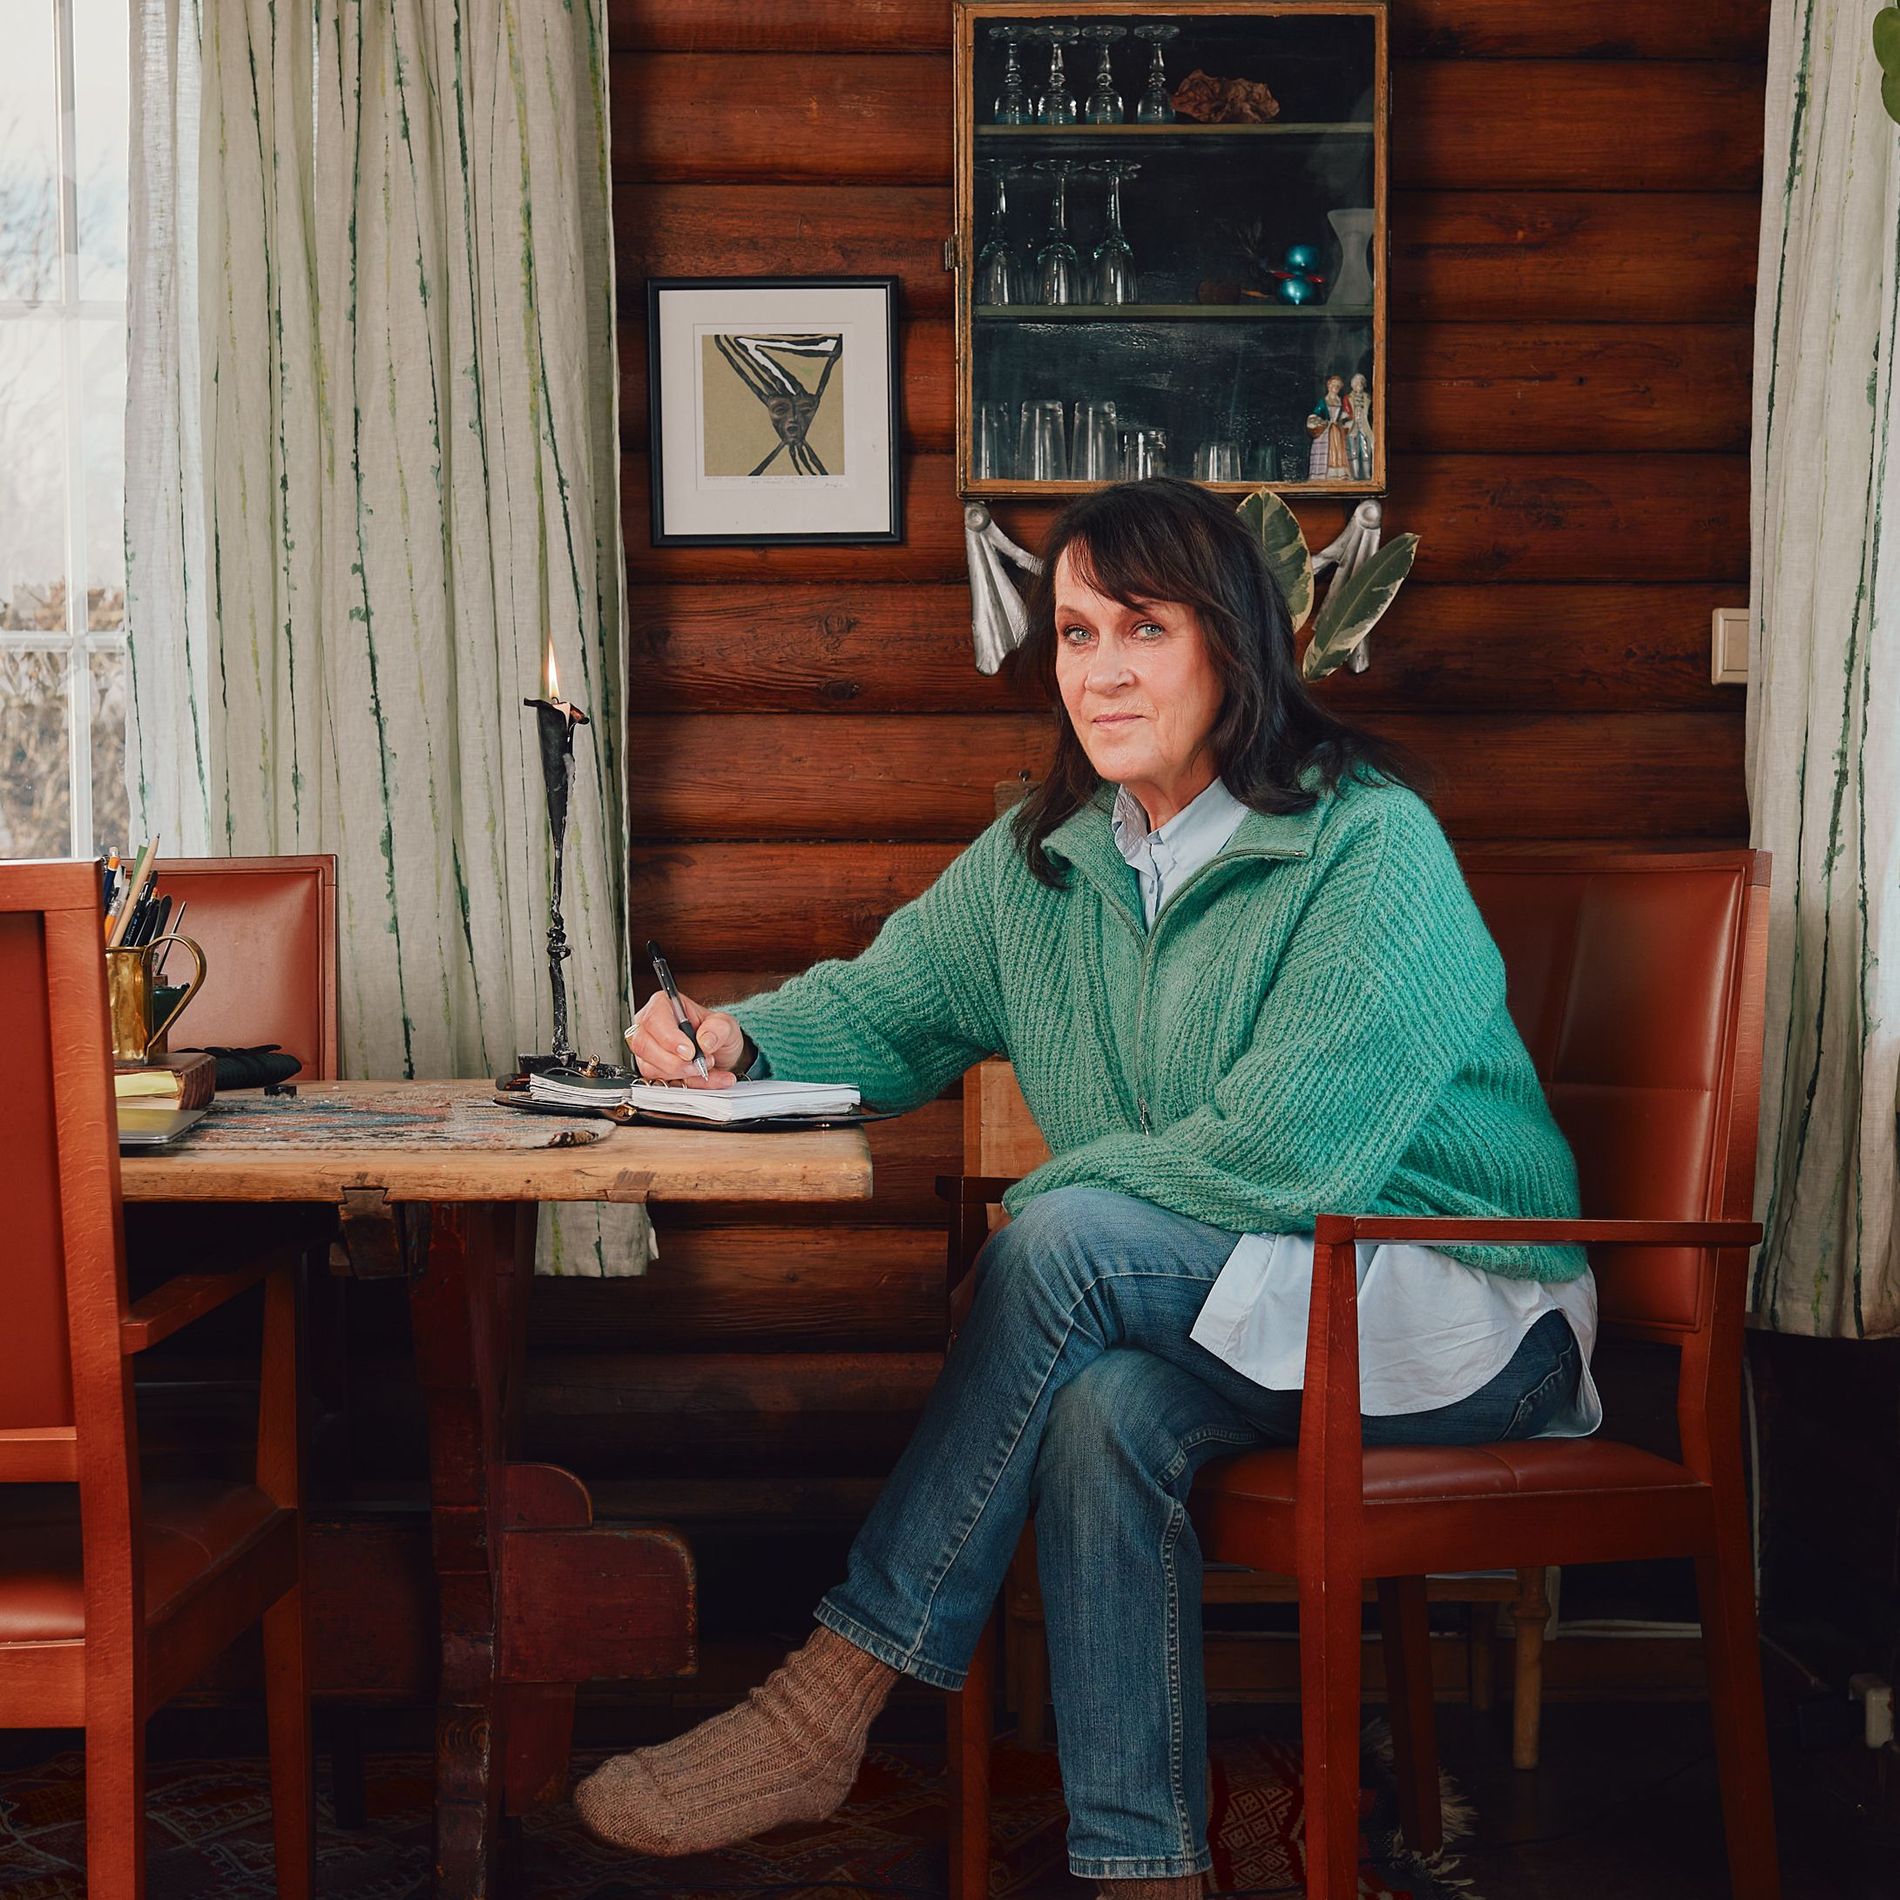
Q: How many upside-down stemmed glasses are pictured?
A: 7